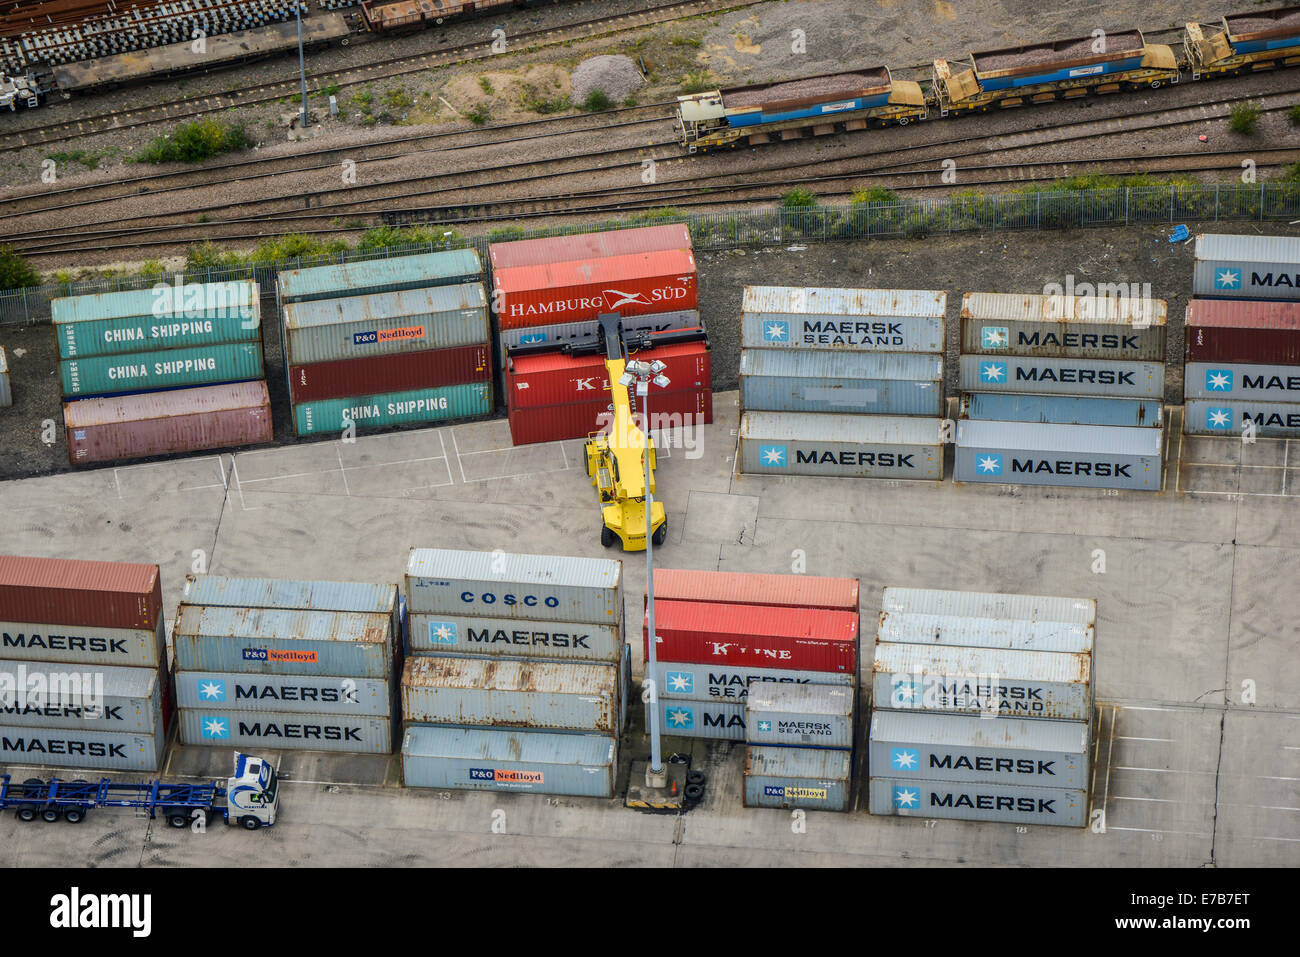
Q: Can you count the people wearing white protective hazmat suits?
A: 0